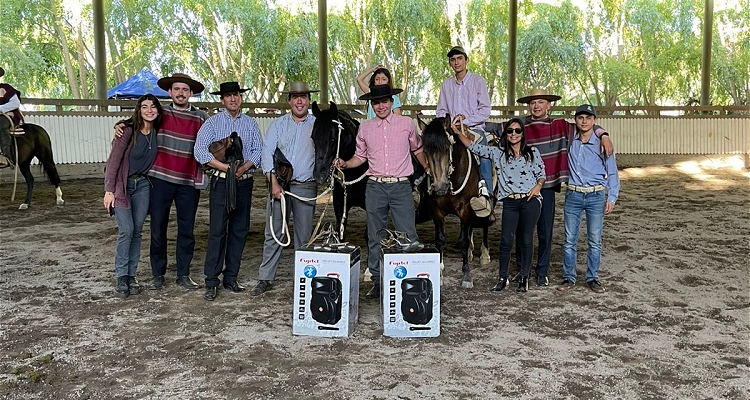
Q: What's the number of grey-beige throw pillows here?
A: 0